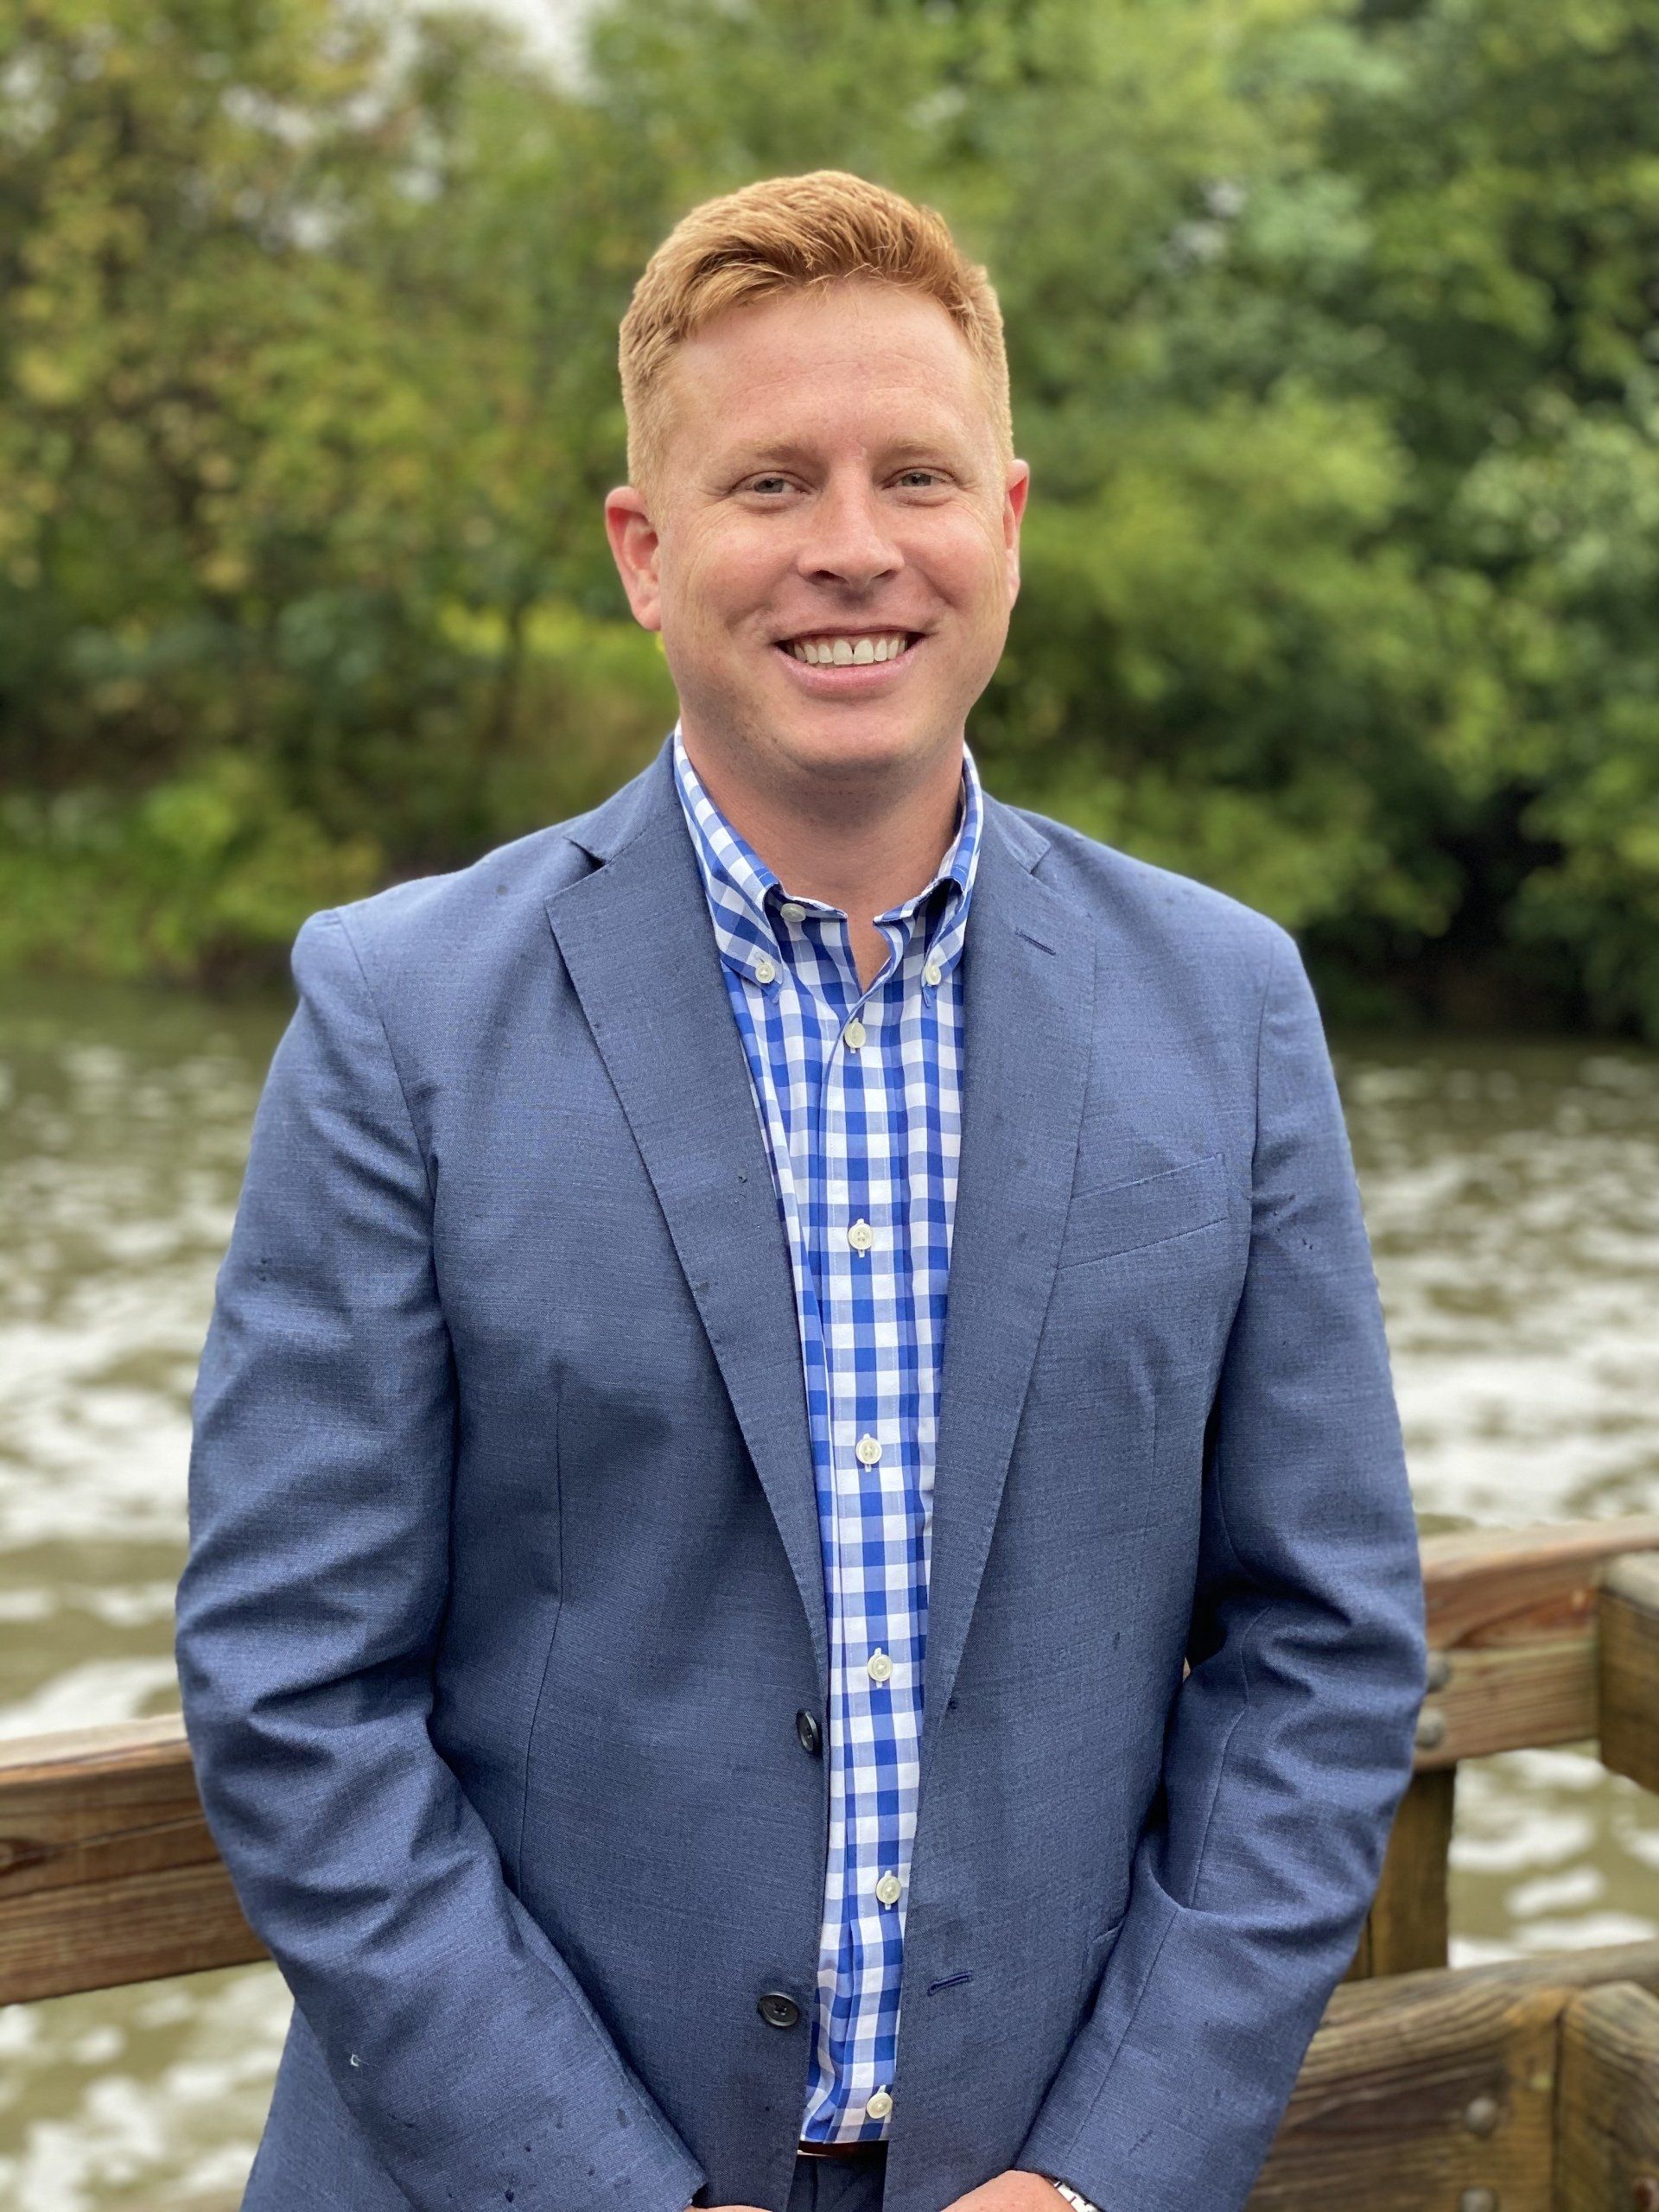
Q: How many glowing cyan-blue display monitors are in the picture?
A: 0